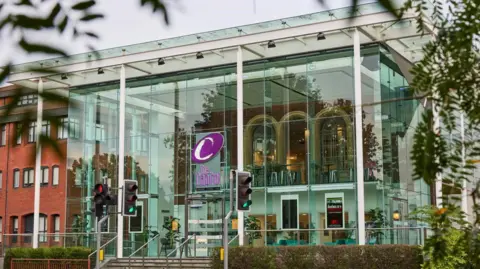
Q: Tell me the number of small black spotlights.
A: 6